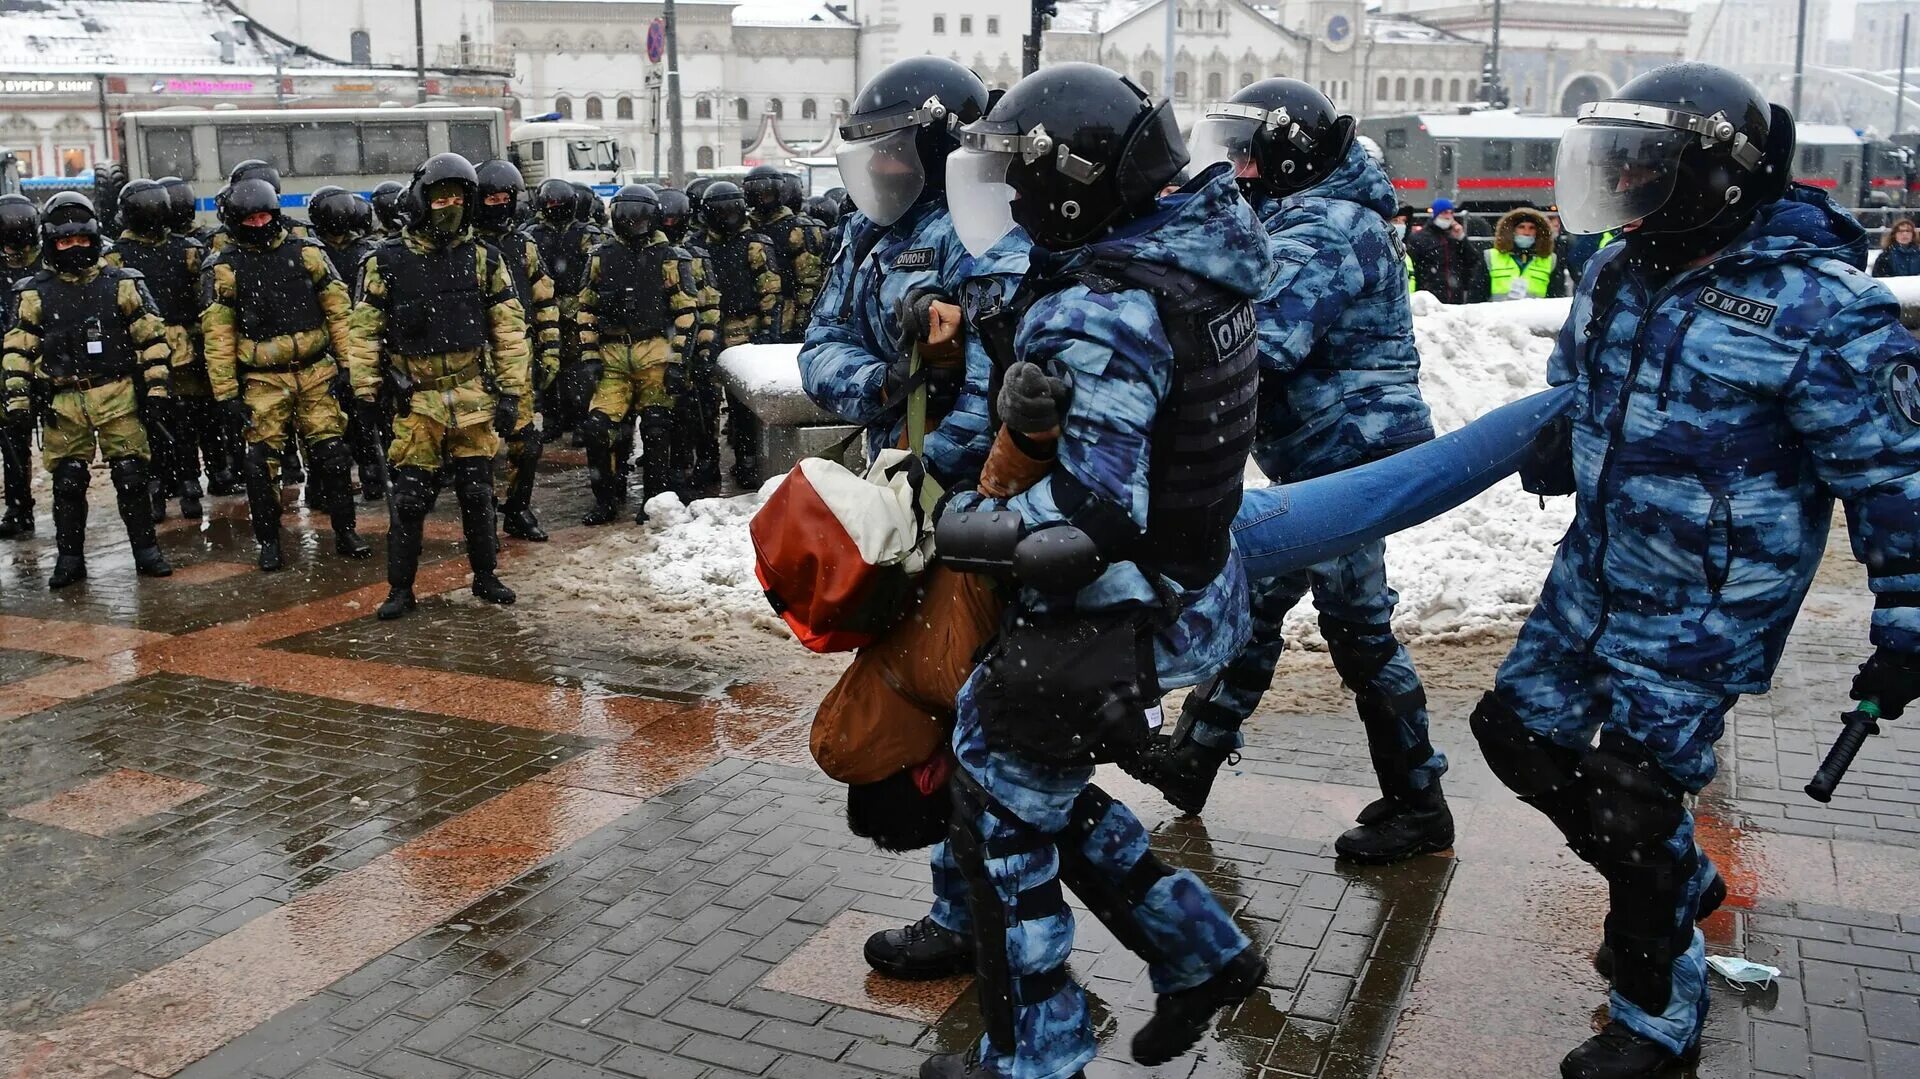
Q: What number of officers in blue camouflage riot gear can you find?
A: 4